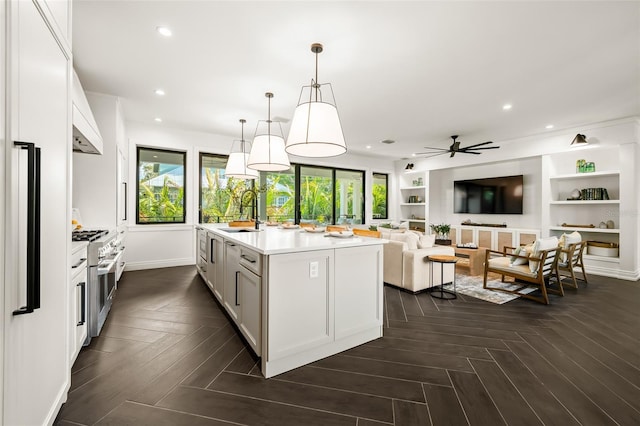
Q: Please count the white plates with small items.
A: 4